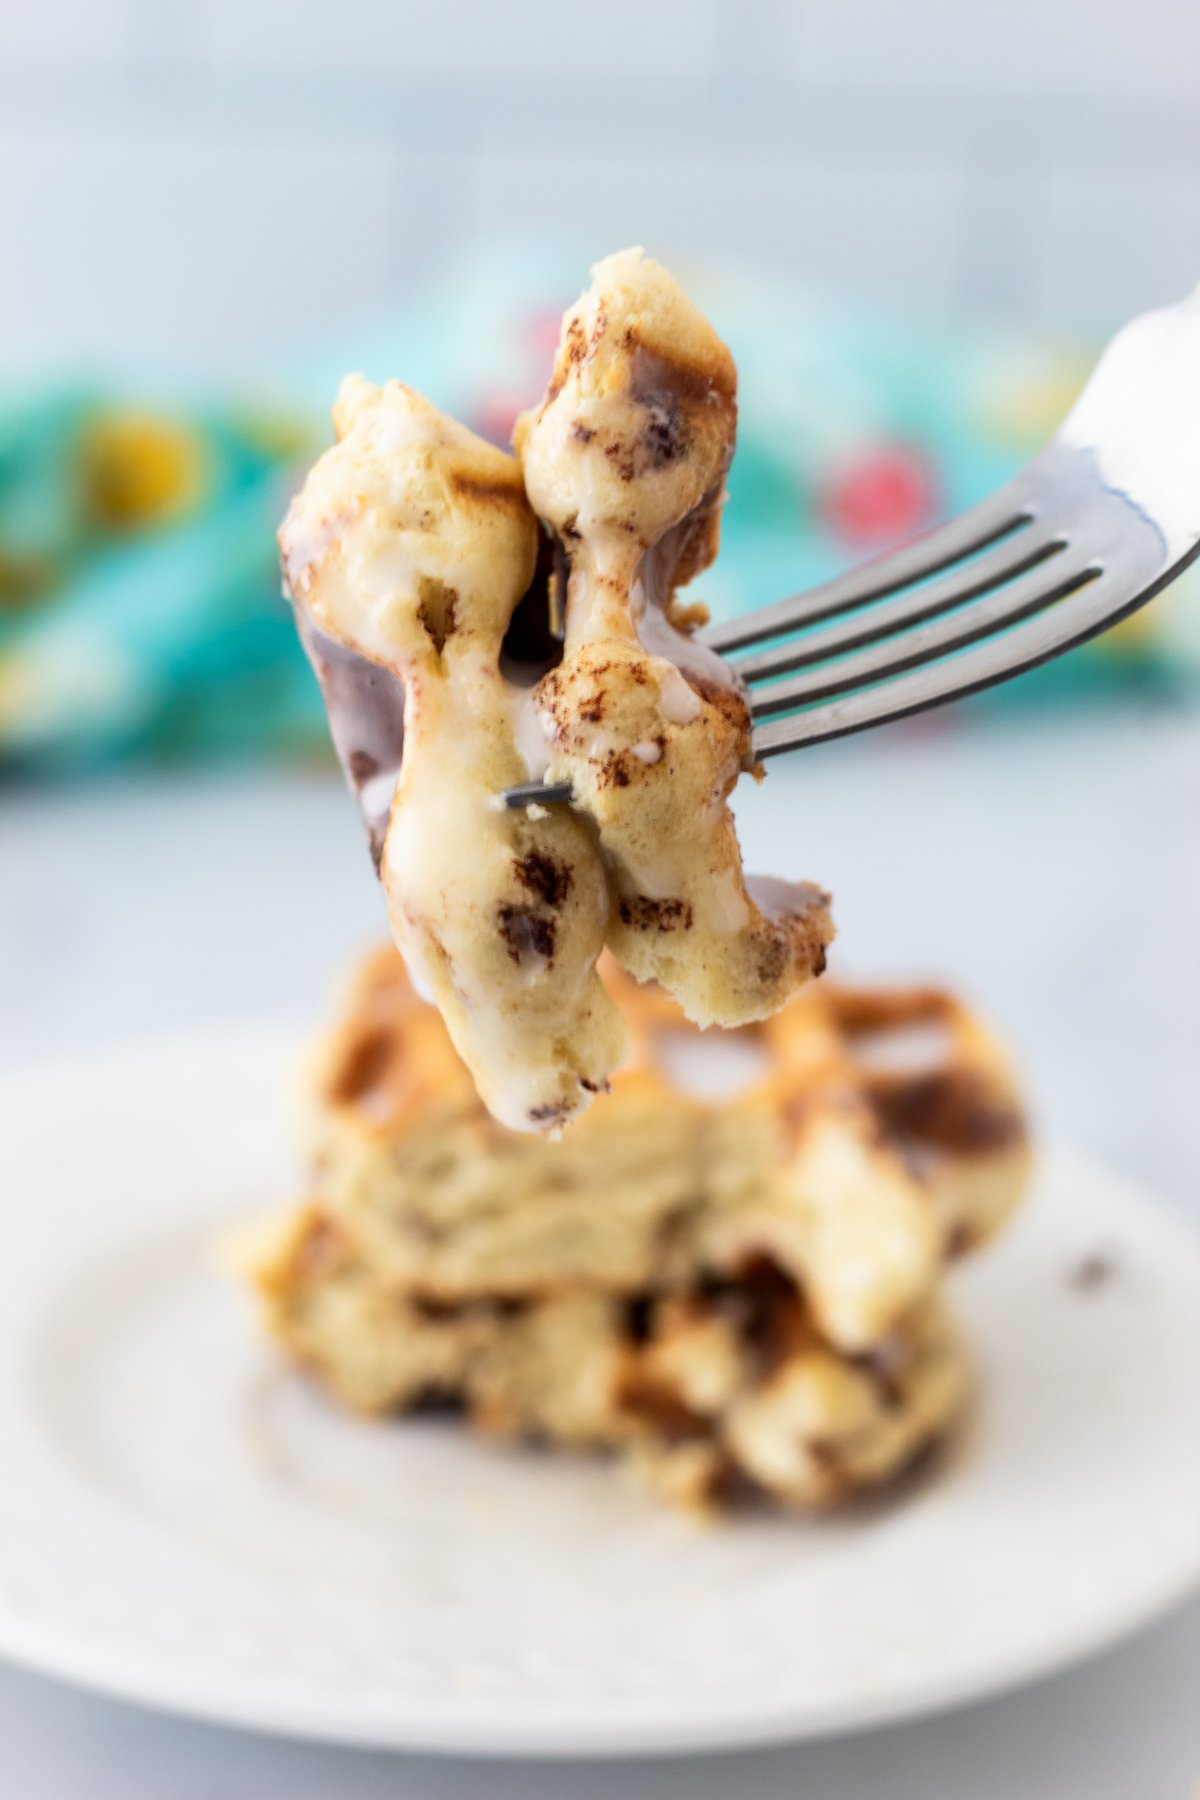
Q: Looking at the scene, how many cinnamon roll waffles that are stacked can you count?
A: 2